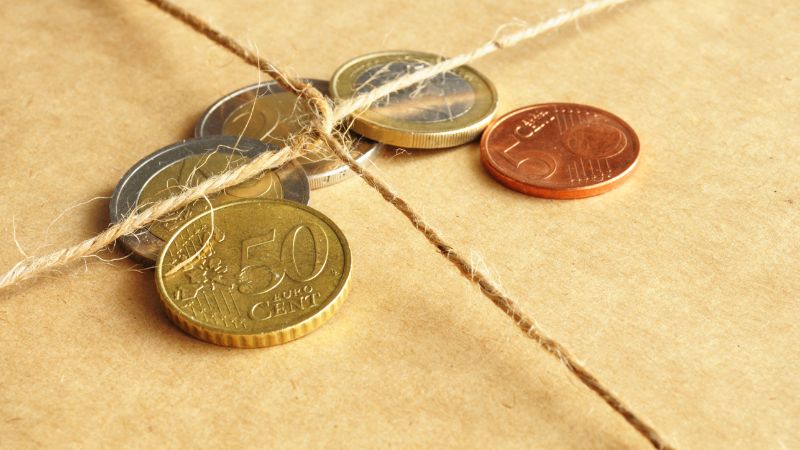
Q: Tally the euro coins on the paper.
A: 5